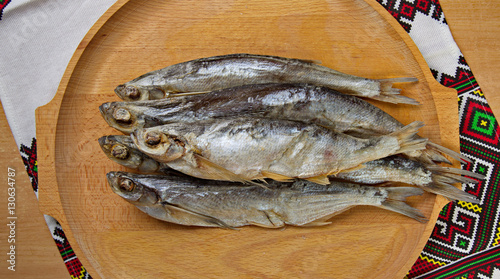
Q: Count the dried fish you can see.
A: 5